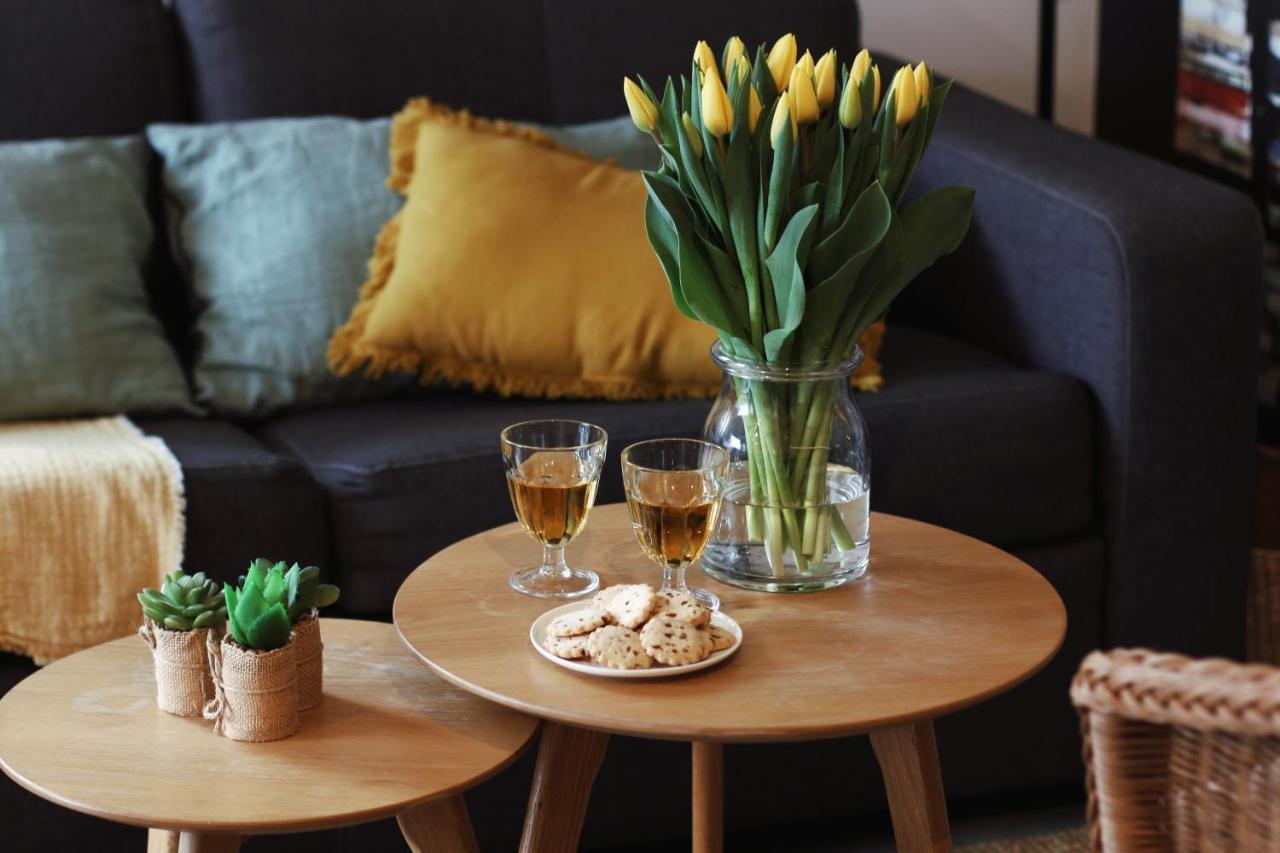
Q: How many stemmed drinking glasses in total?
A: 2